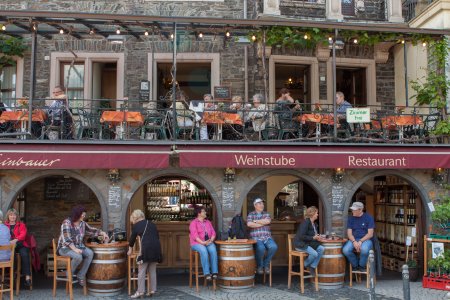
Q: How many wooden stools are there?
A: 8